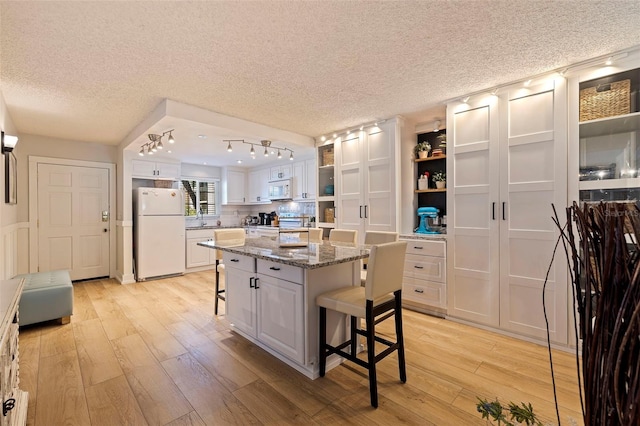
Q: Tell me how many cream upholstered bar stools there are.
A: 5